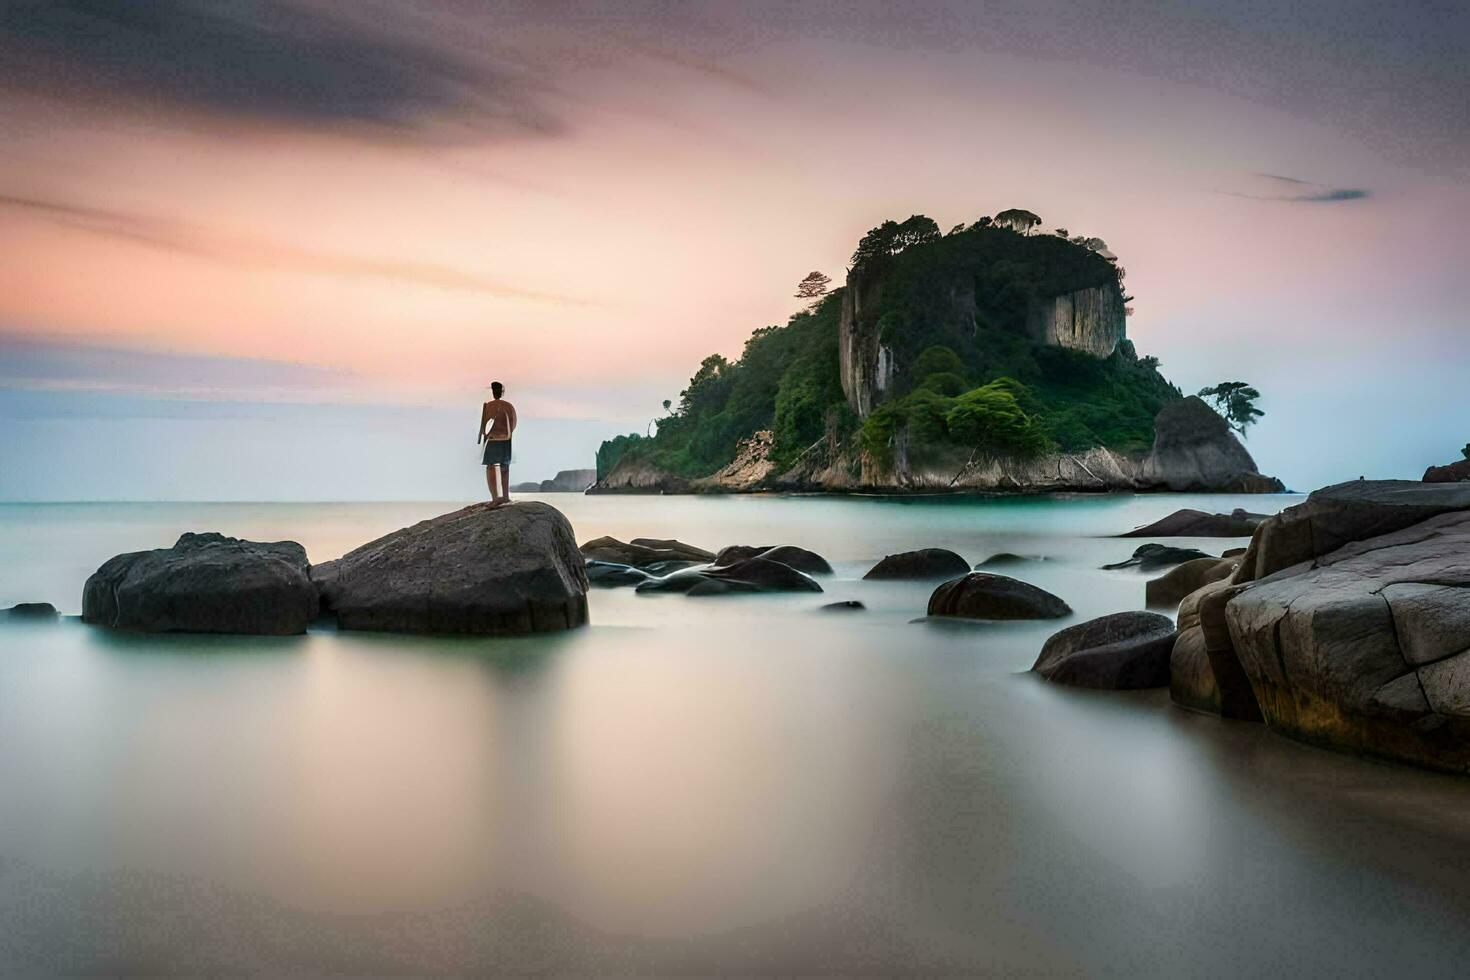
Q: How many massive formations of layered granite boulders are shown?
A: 1